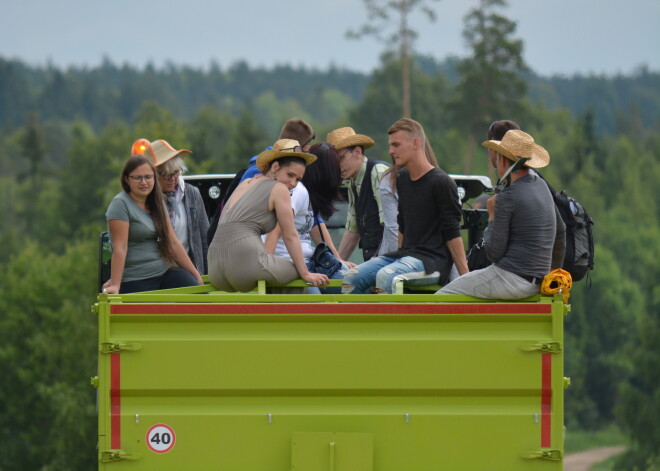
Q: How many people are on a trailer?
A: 10